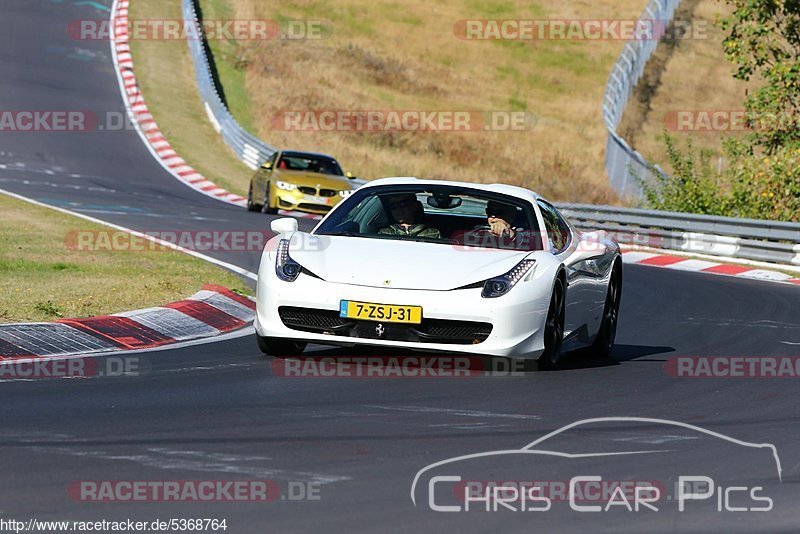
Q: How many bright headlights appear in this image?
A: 2